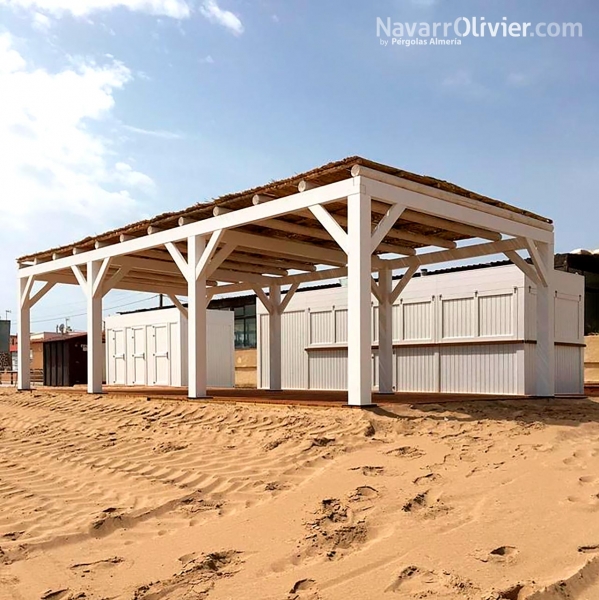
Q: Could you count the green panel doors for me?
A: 0